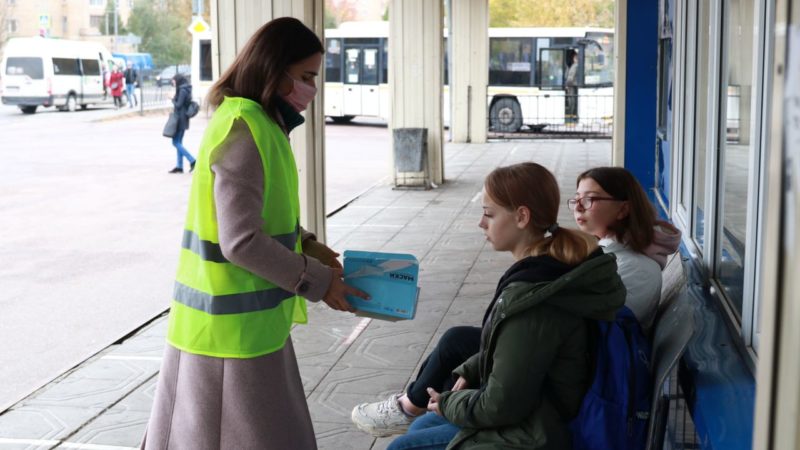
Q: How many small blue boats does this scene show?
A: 0